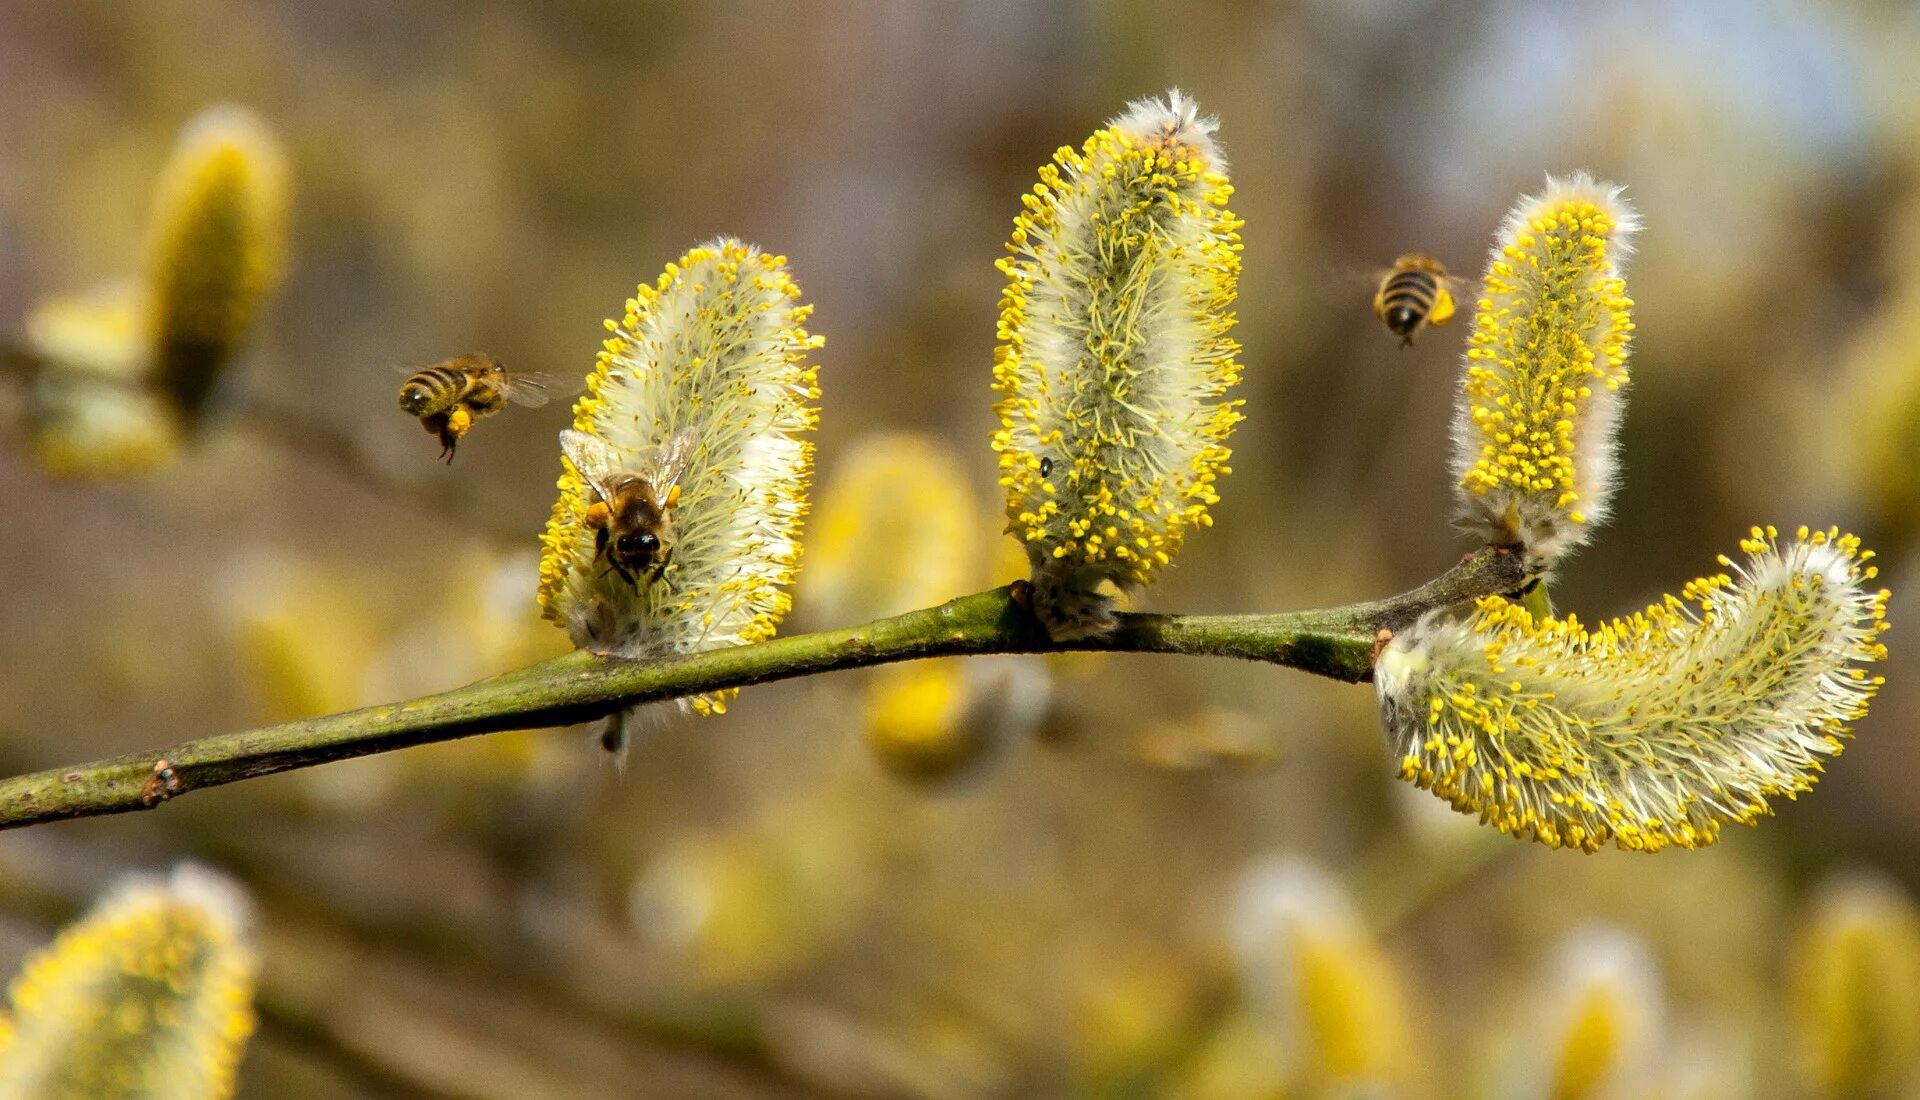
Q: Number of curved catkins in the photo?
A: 1